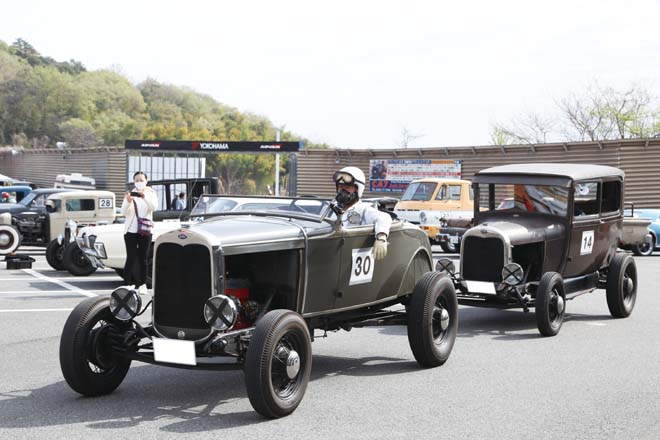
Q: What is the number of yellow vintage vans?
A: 1